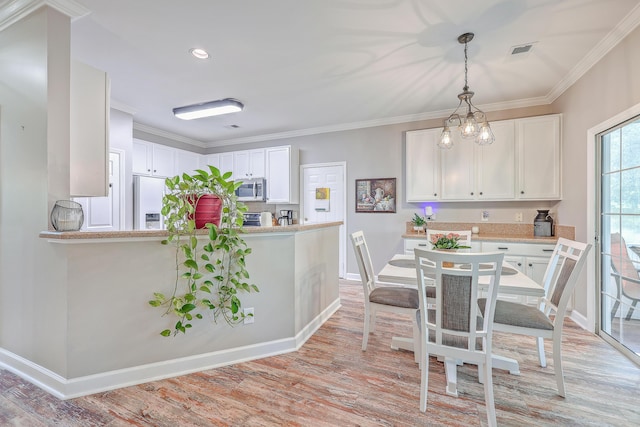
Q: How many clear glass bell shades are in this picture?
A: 3